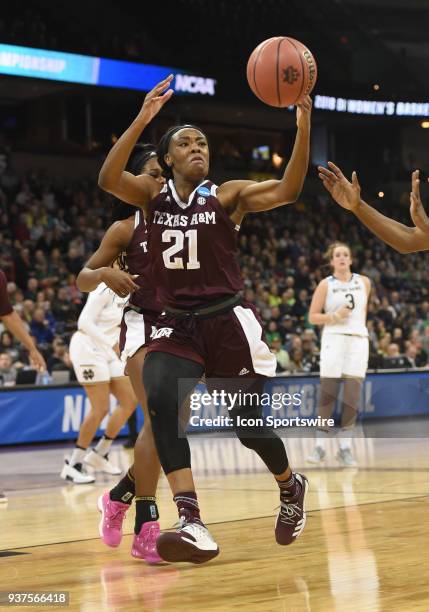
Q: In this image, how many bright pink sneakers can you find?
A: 2